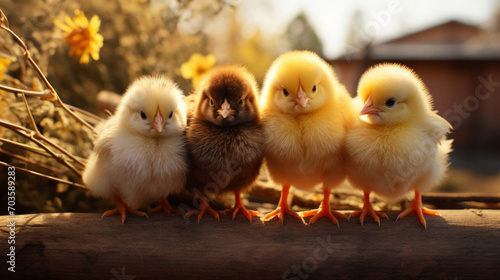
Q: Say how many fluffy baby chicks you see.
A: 4